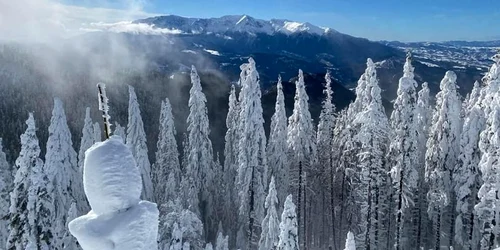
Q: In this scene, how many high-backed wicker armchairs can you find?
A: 0